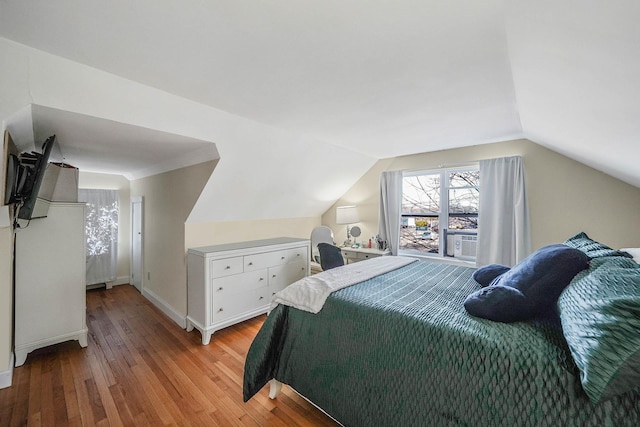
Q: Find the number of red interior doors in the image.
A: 0